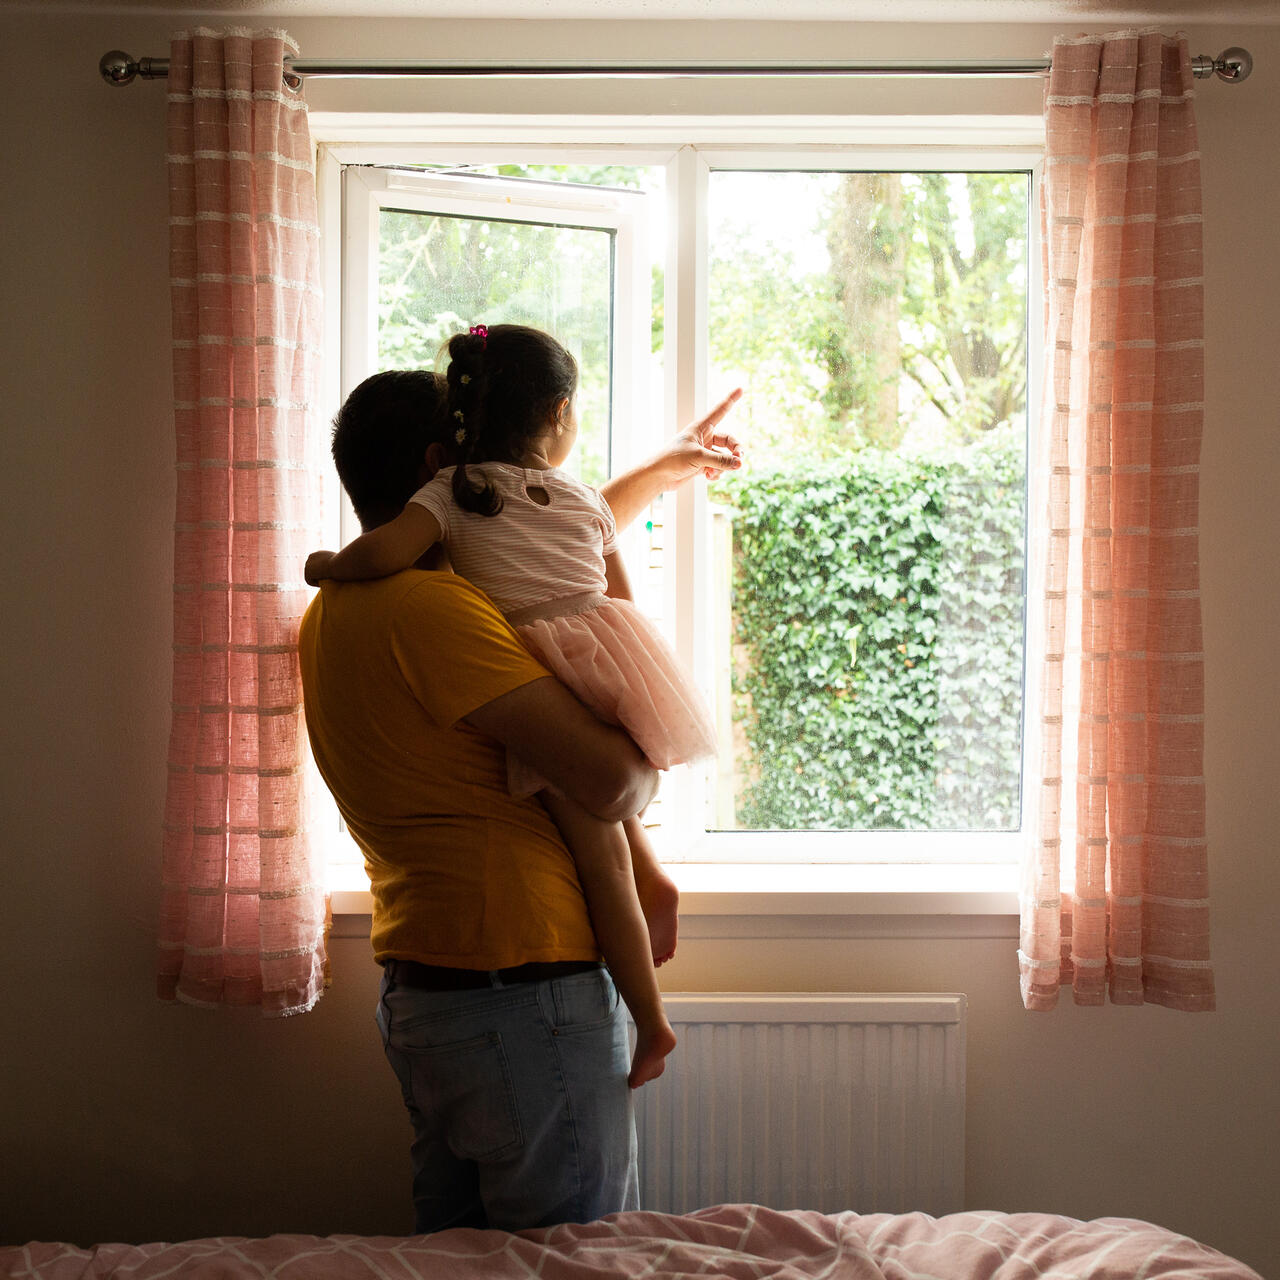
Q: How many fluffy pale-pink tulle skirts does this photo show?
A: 1